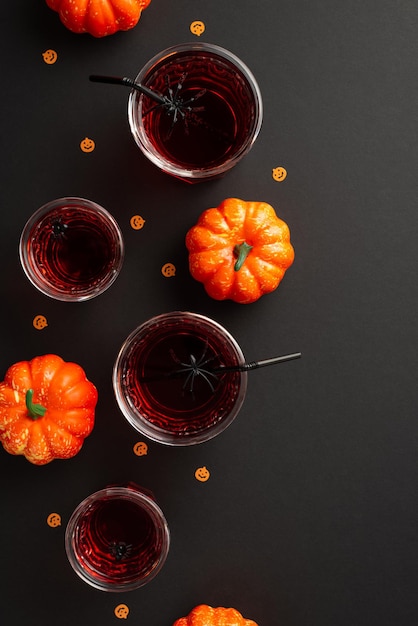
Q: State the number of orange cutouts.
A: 11